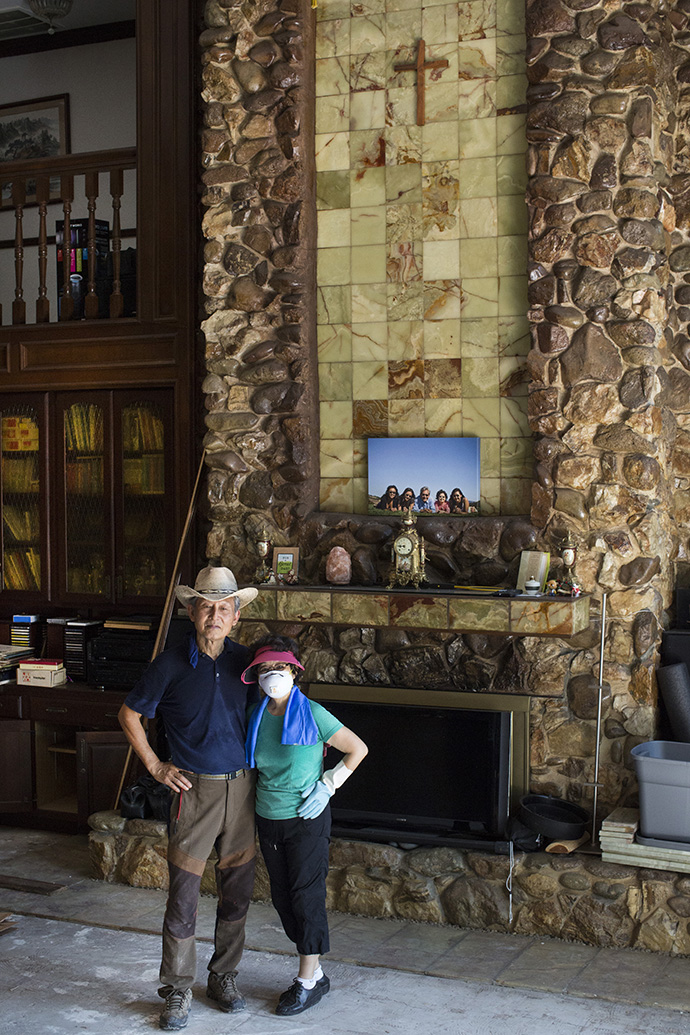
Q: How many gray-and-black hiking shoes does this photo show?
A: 2